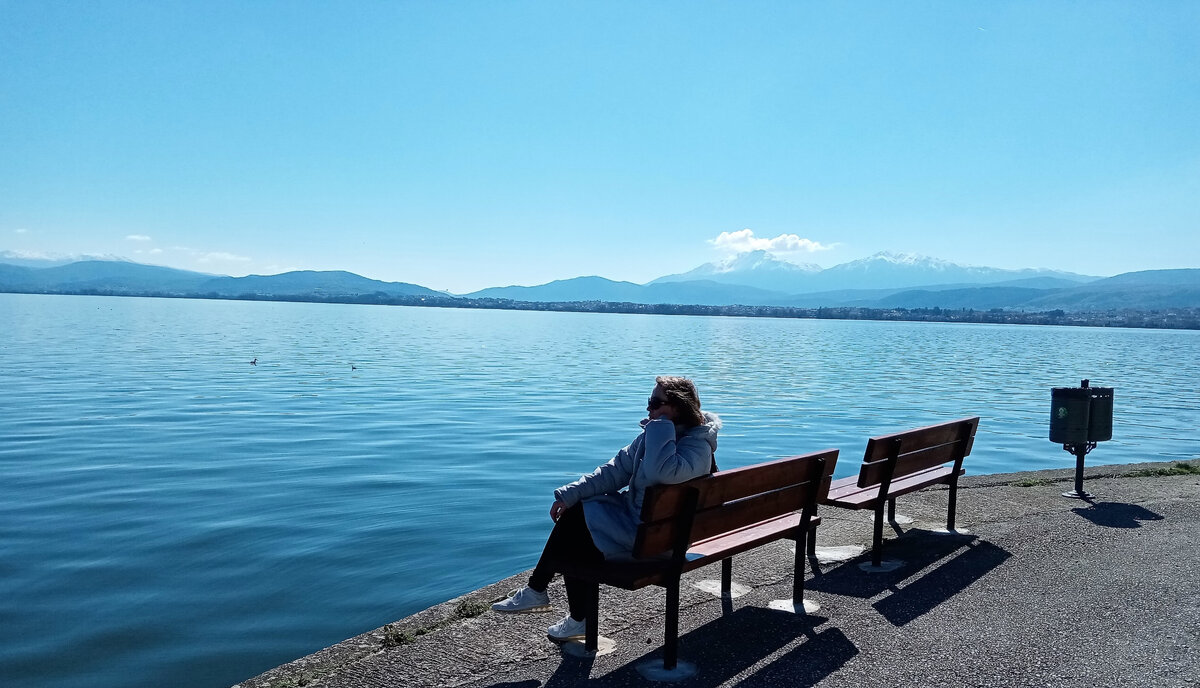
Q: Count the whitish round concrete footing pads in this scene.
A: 8